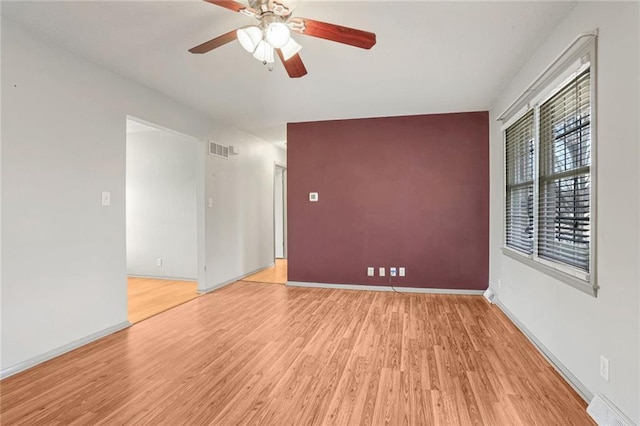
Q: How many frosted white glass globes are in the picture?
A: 4